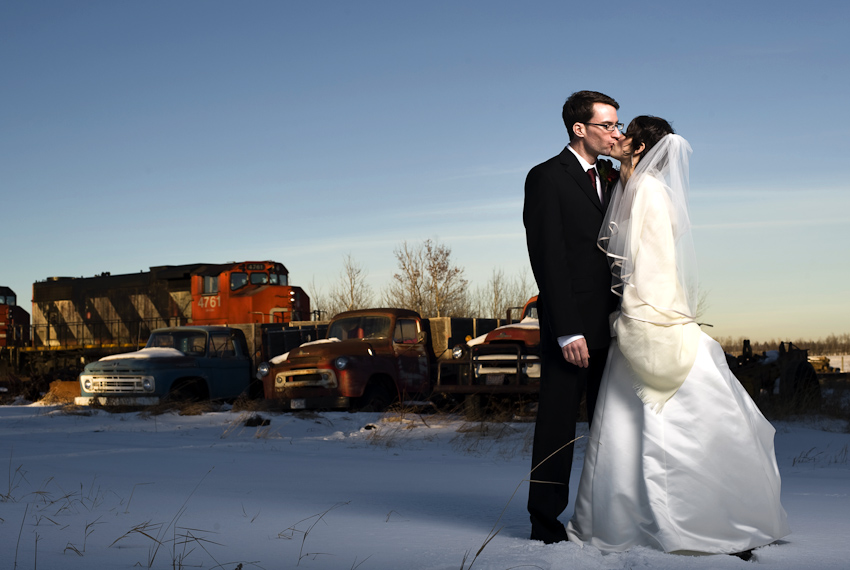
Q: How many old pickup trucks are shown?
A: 3